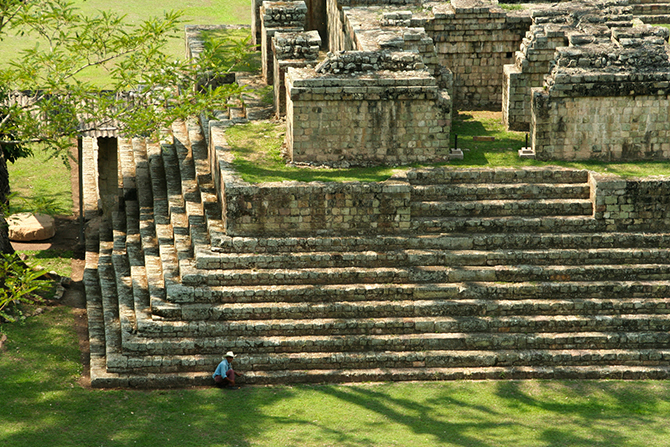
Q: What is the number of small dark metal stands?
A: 2